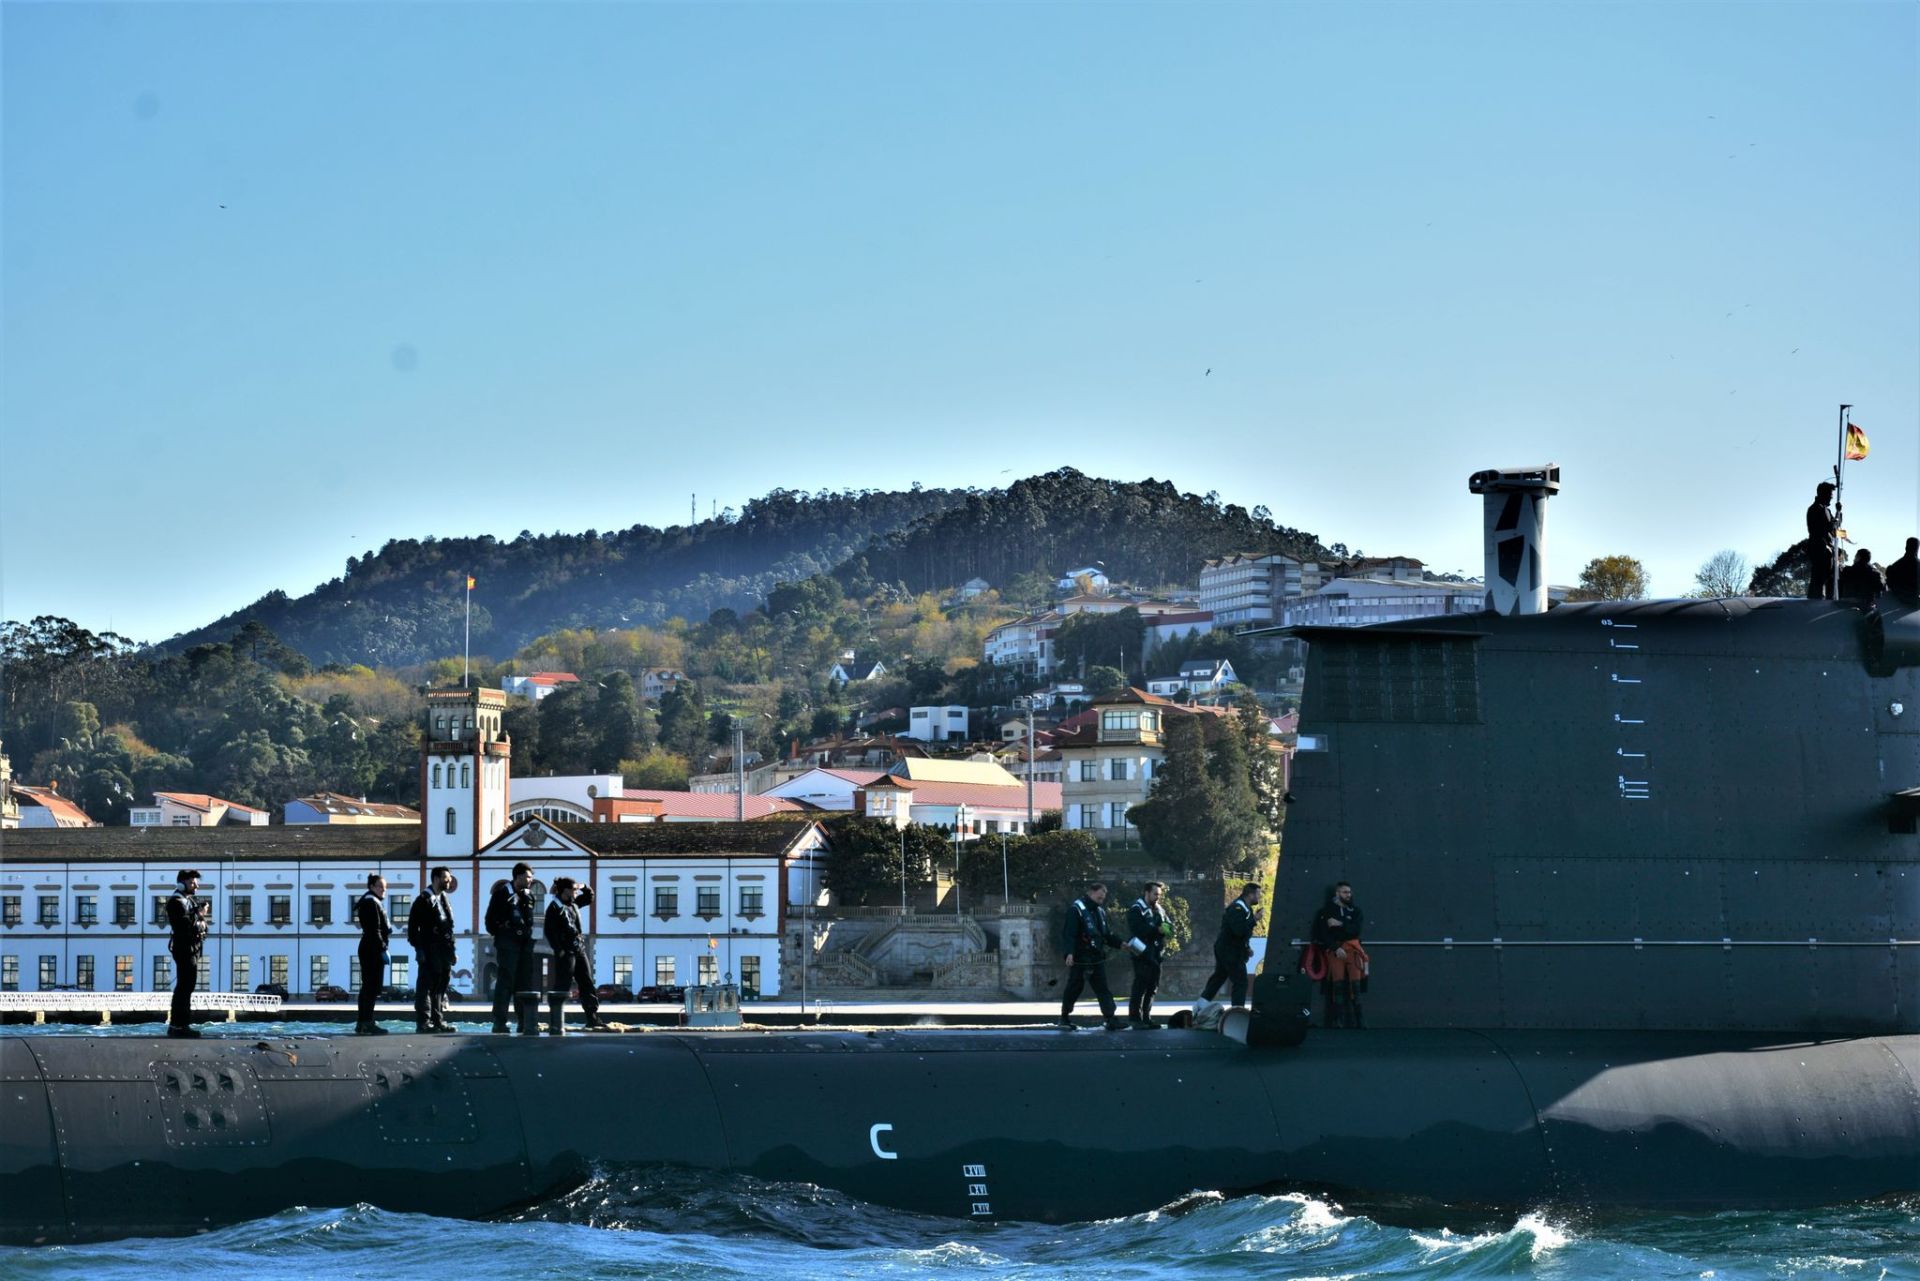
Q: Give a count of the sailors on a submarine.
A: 12